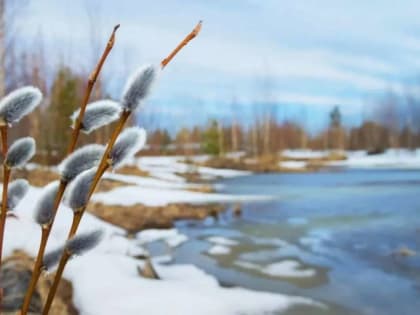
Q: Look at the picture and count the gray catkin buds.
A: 11